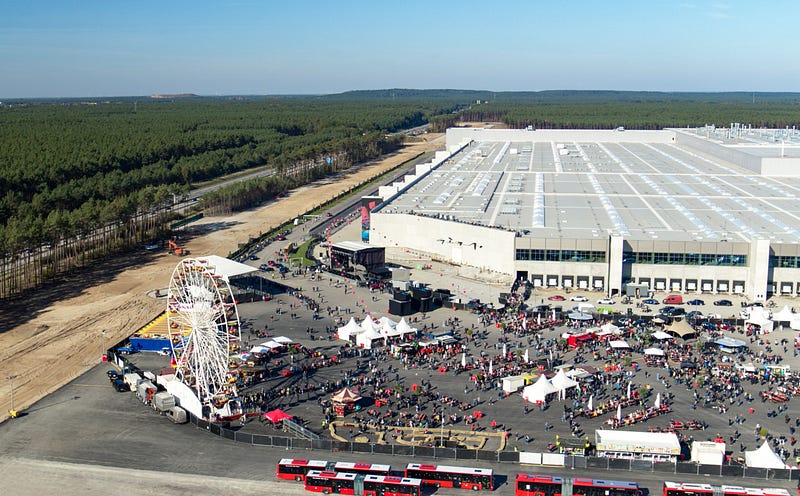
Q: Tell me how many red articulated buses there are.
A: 4